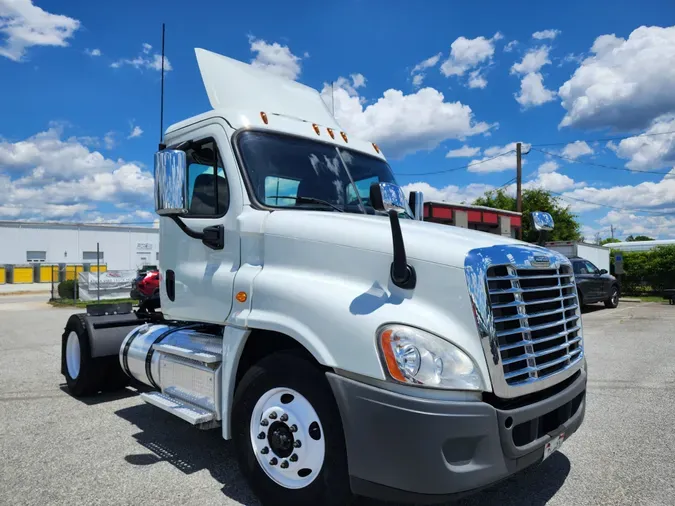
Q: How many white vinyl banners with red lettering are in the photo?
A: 1